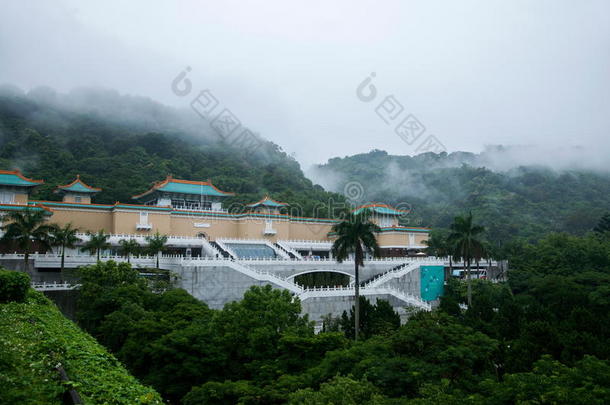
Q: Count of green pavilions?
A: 5